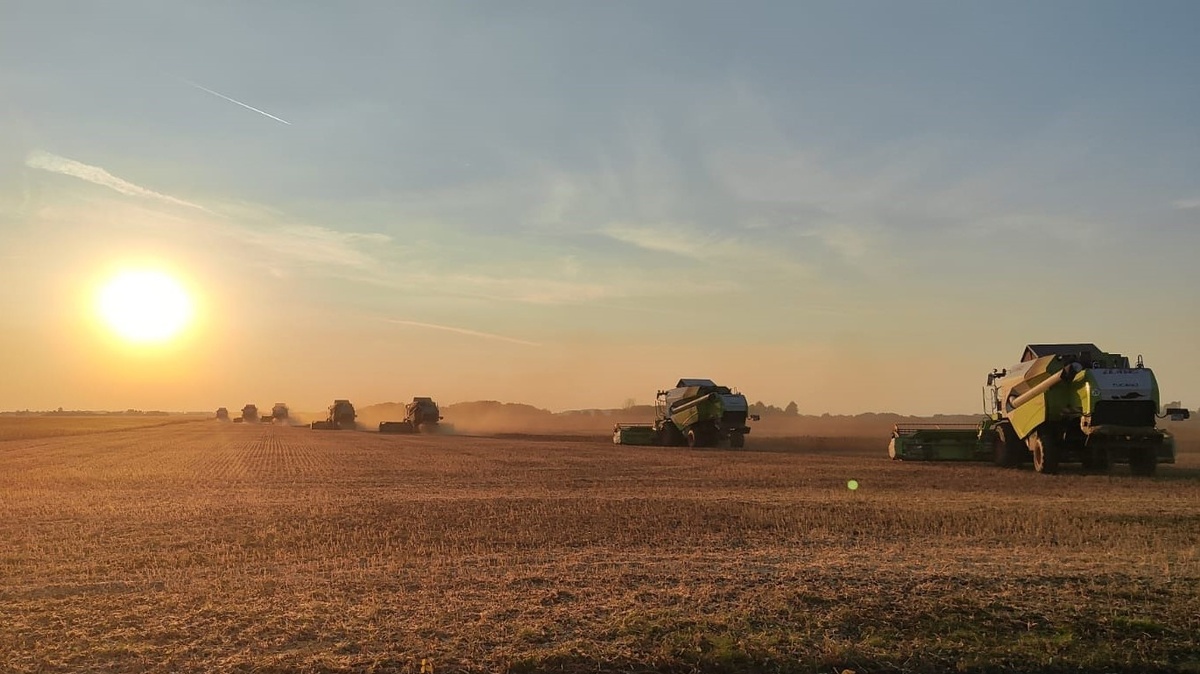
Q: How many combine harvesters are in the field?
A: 7